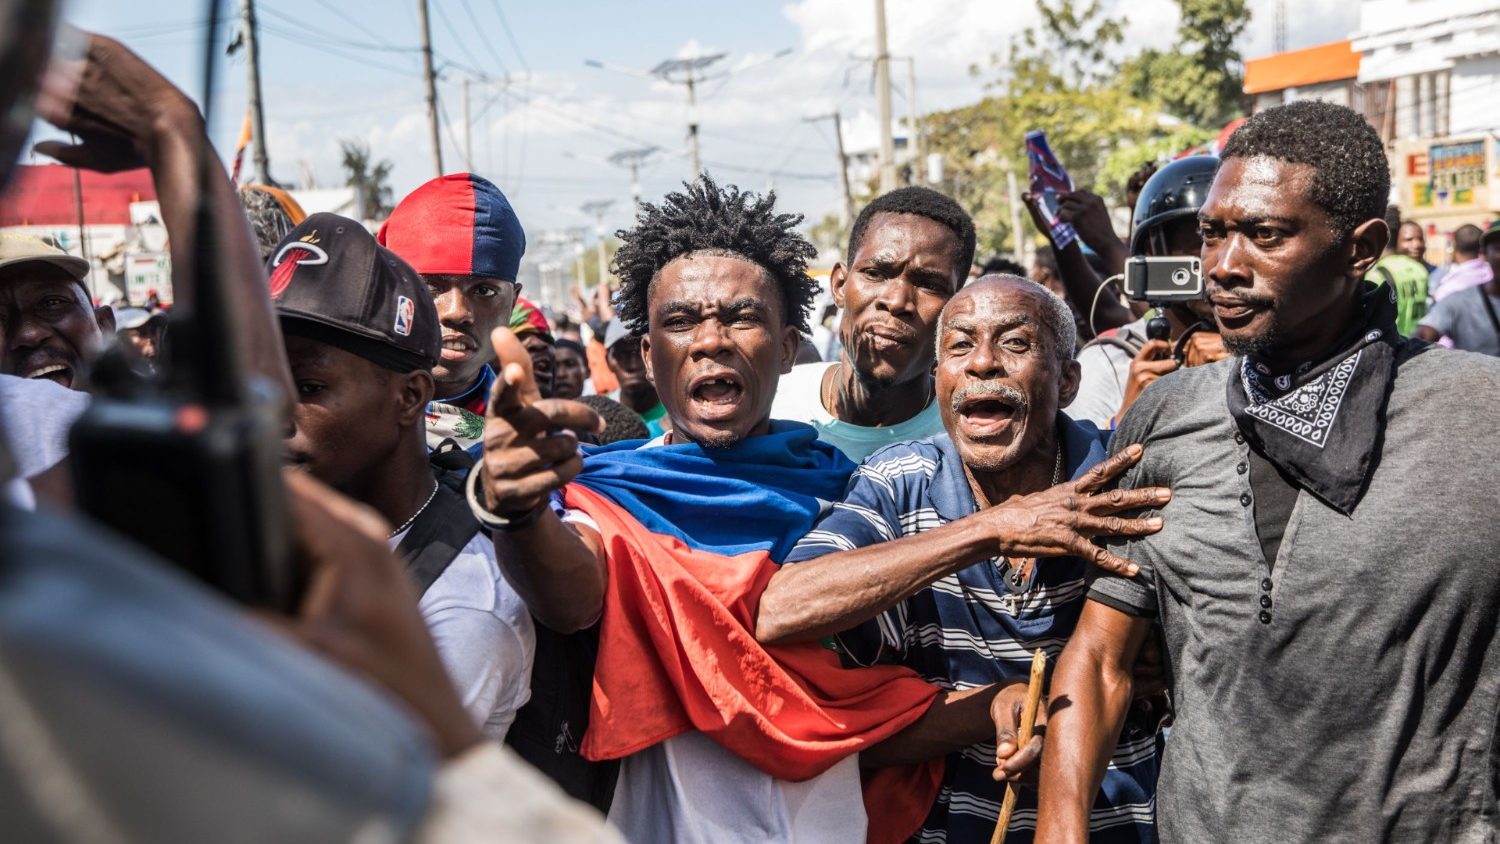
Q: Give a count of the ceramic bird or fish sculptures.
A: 0